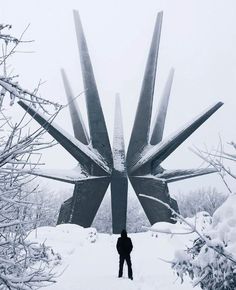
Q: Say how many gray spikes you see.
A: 9